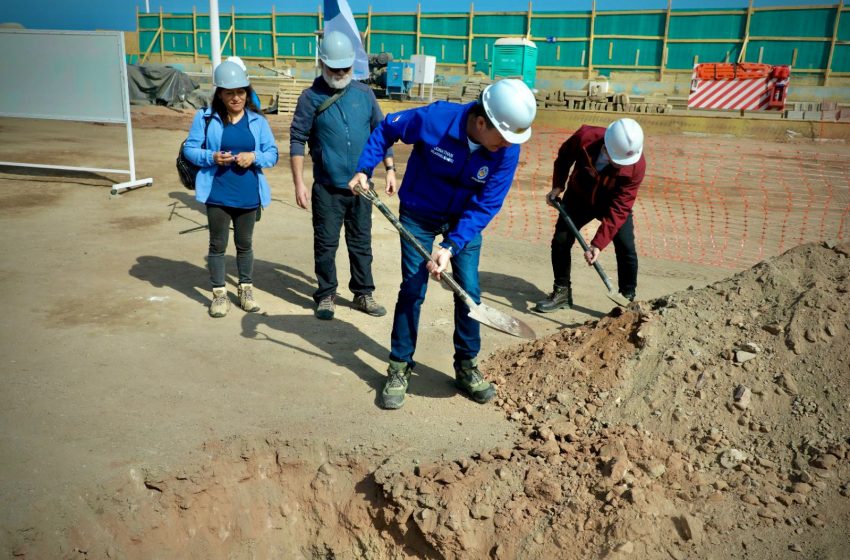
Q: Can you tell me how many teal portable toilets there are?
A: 1